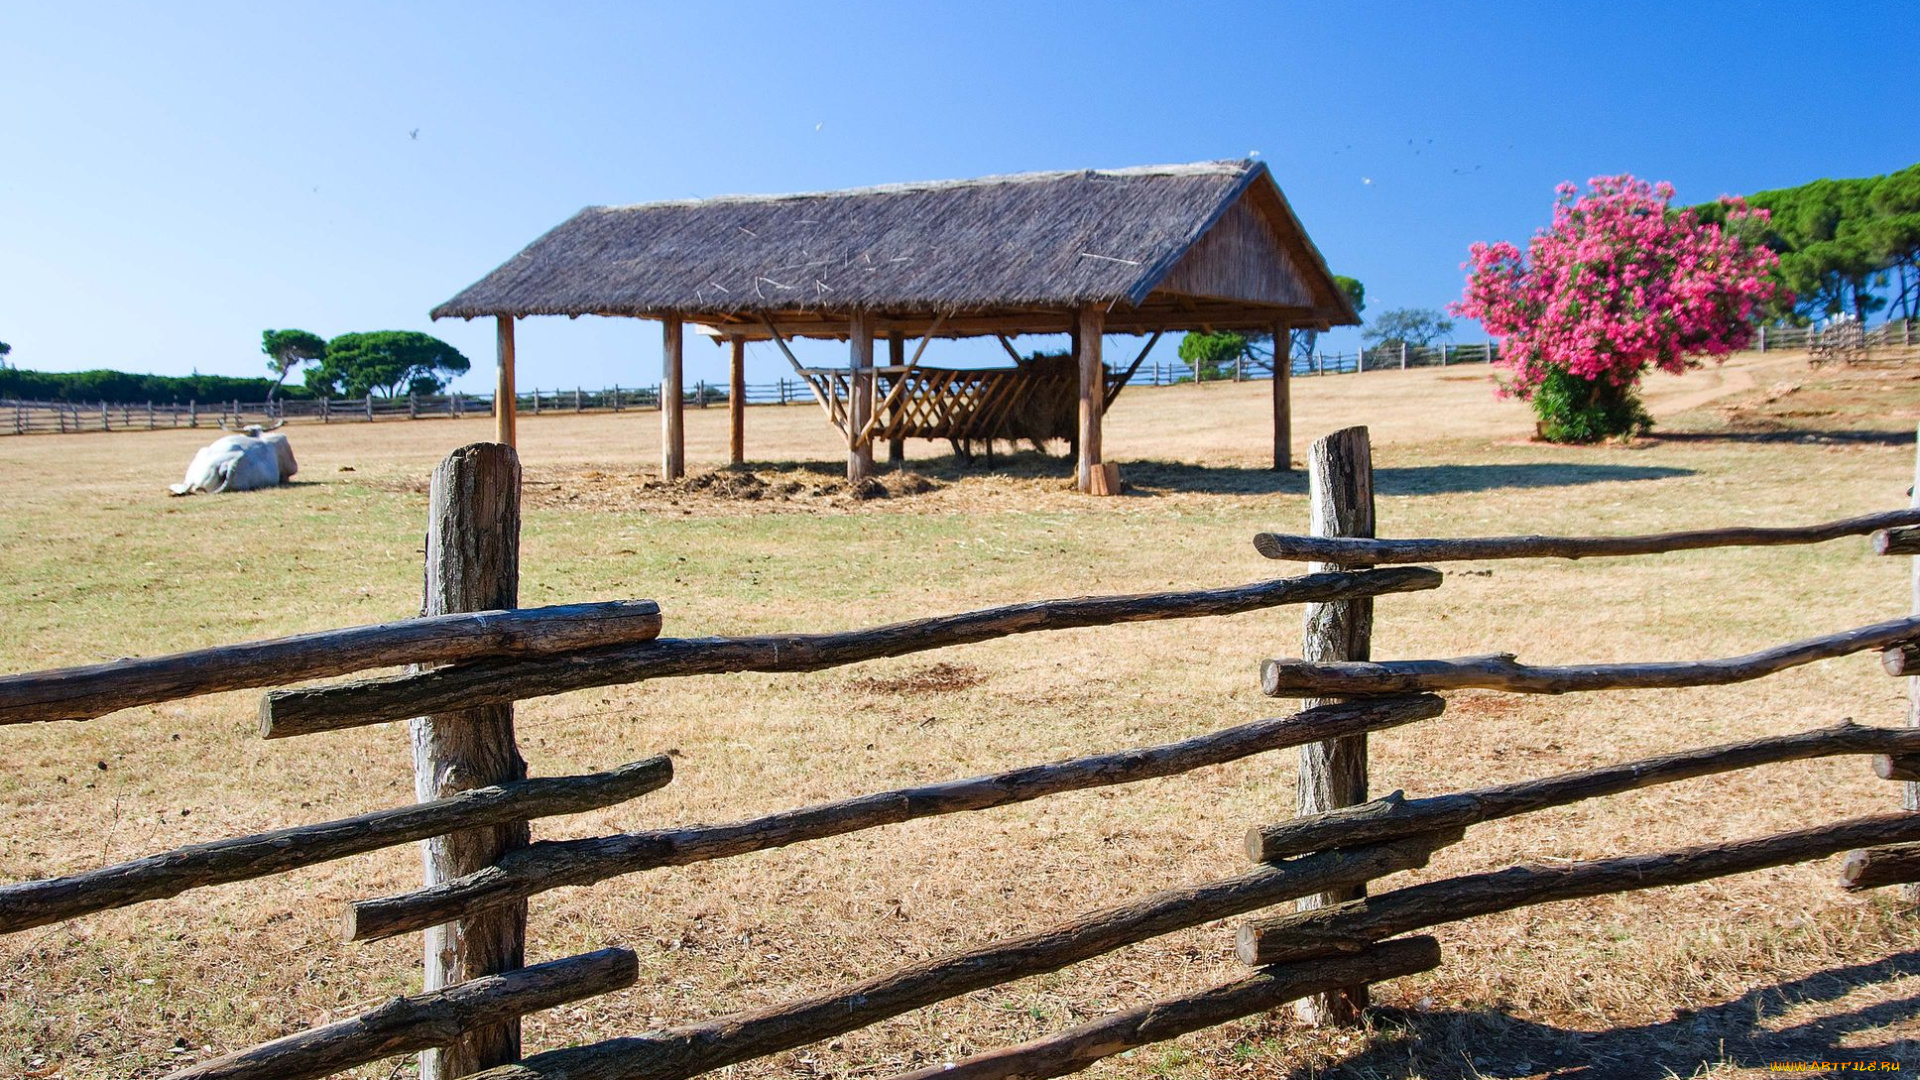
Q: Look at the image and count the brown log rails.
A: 15